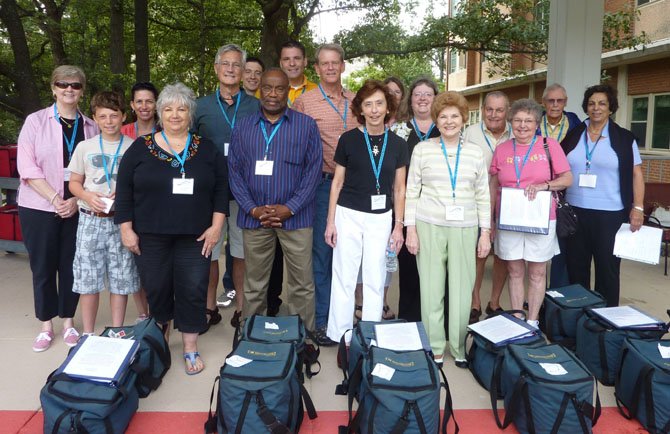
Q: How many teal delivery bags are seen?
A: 11